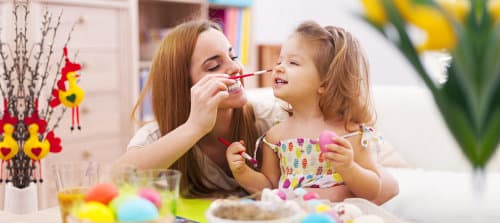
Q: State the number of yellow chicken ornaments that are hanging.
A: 3